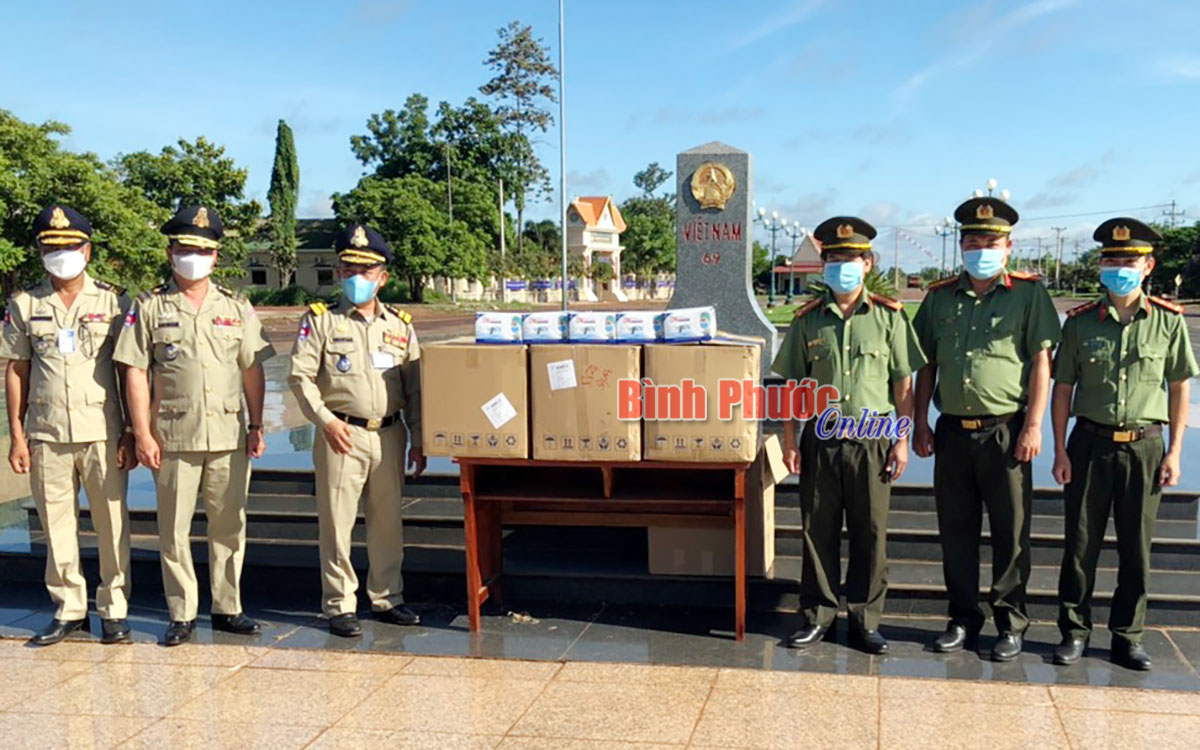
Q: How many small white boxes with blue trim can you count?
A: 5